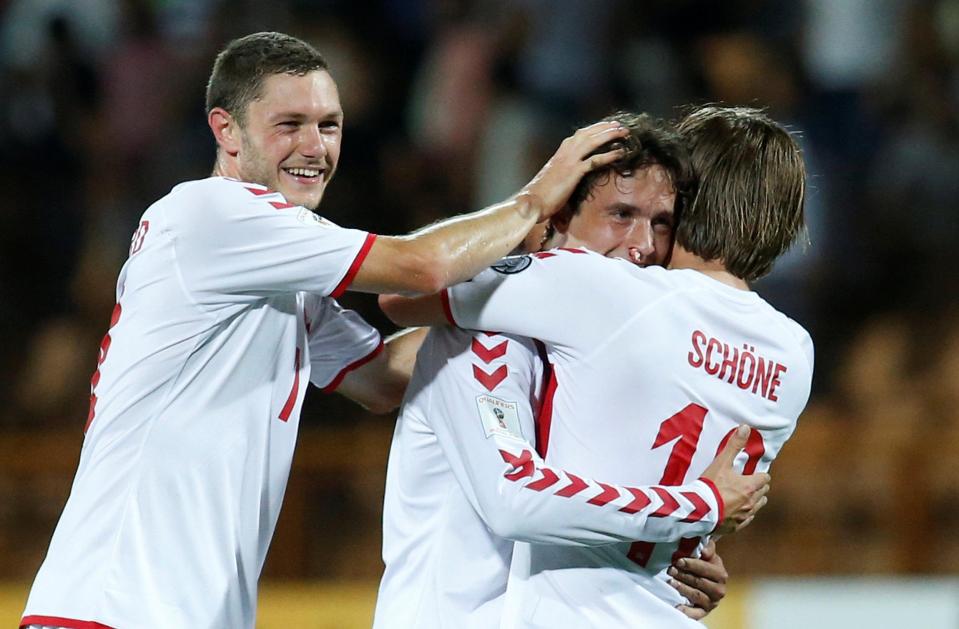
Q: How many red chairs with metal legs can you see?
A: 0